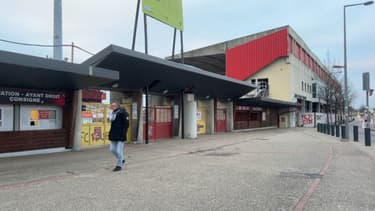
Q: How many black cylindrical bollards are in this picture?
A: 9